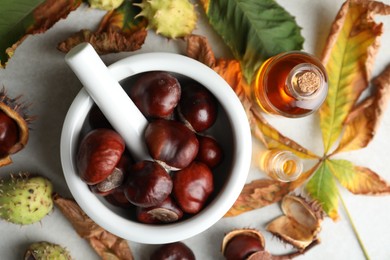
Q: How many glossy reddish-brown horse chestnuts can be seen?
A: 14